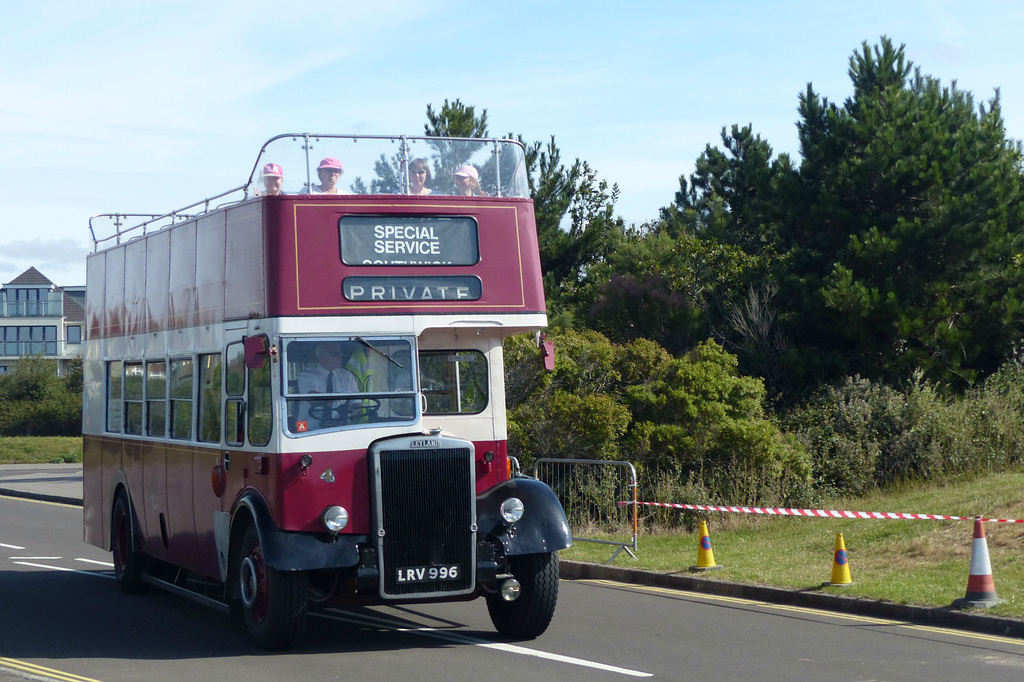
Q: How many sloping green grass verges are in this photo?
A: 1